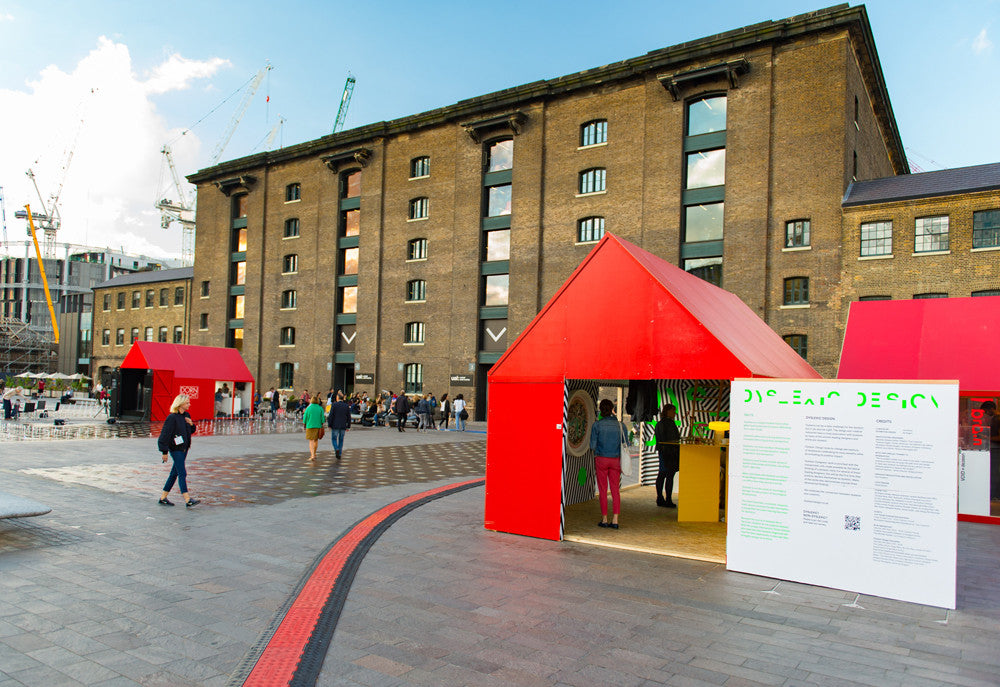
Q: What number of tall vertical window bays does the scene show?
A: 4